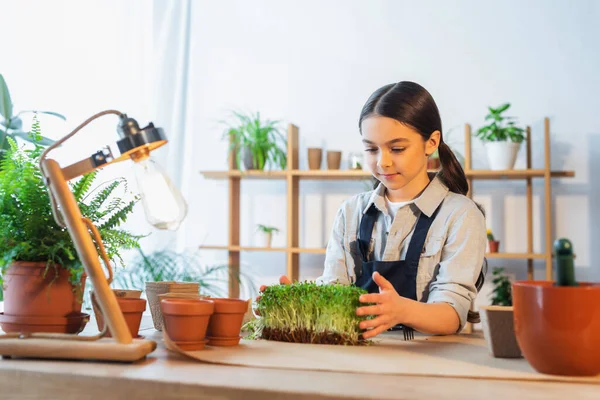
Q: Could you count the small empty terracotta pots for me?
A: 3